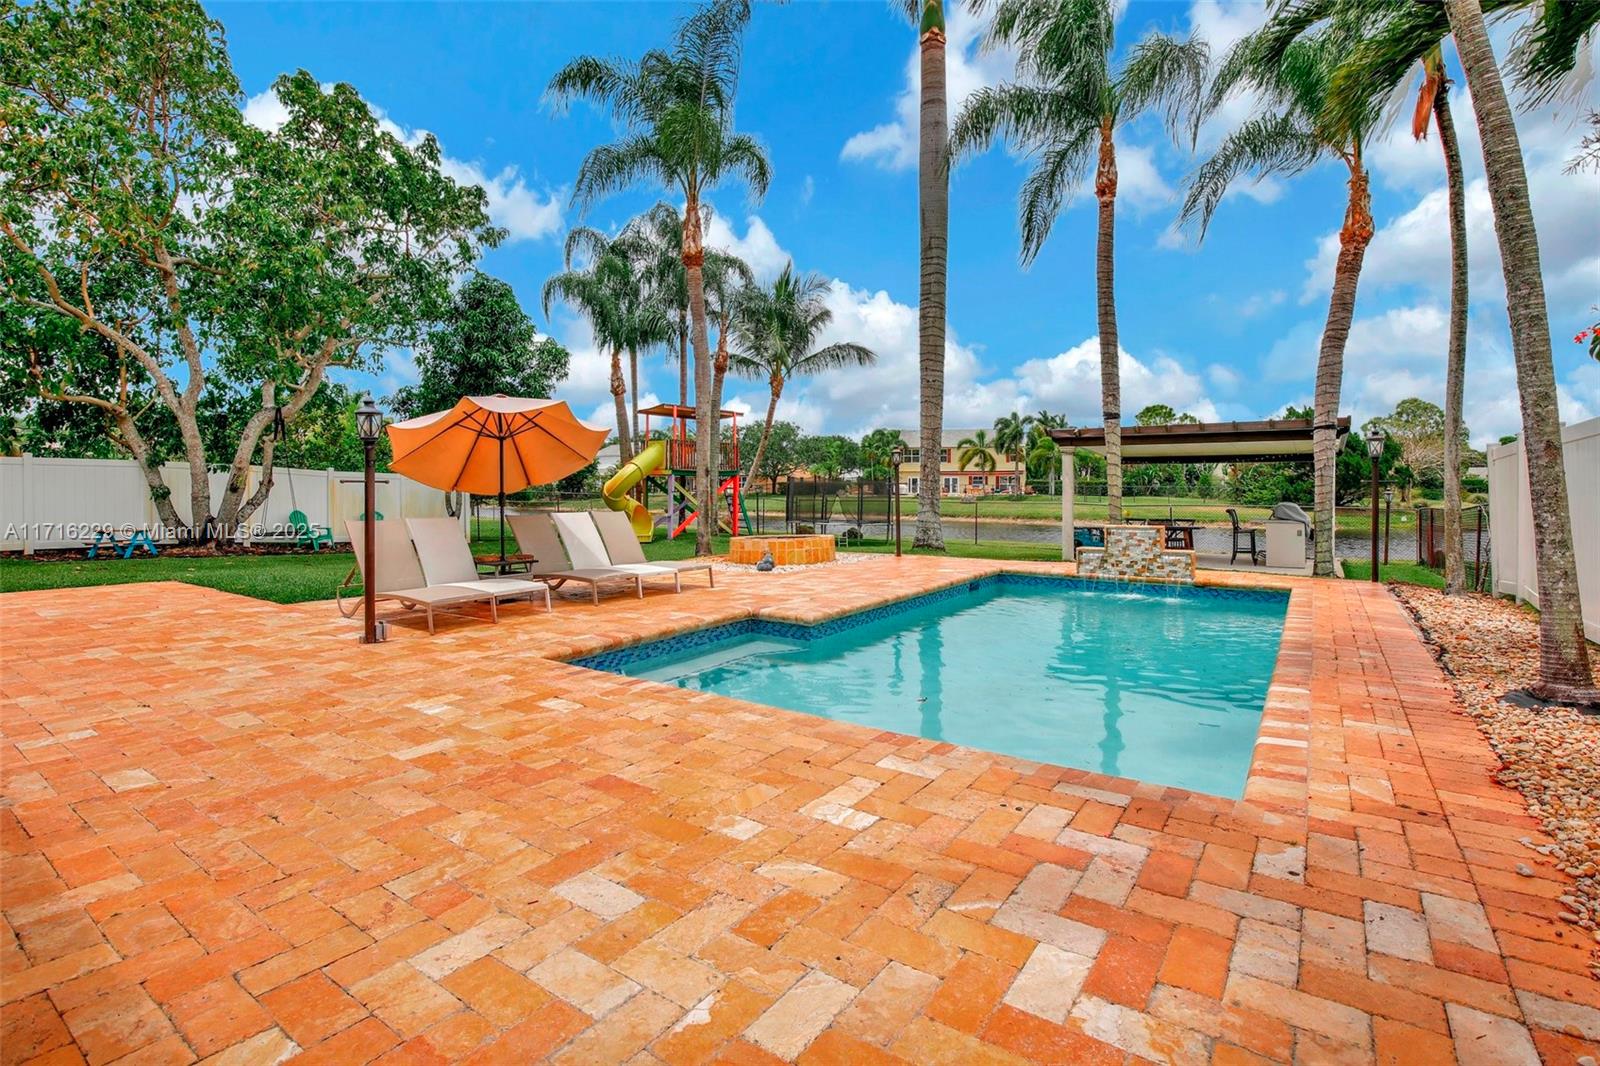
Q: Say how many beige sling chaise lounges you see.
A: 5